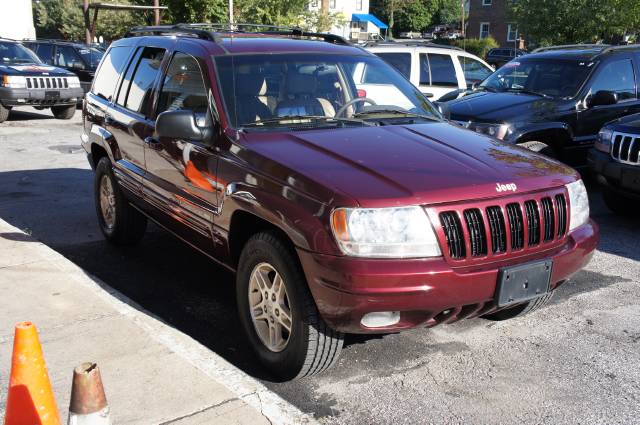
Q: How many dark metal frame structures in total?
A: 1